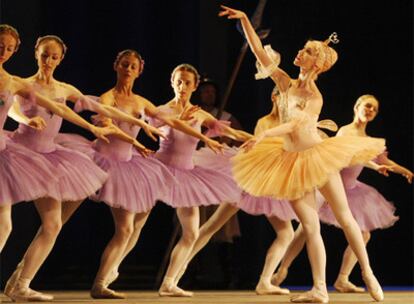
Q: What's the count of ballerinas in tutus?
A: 7